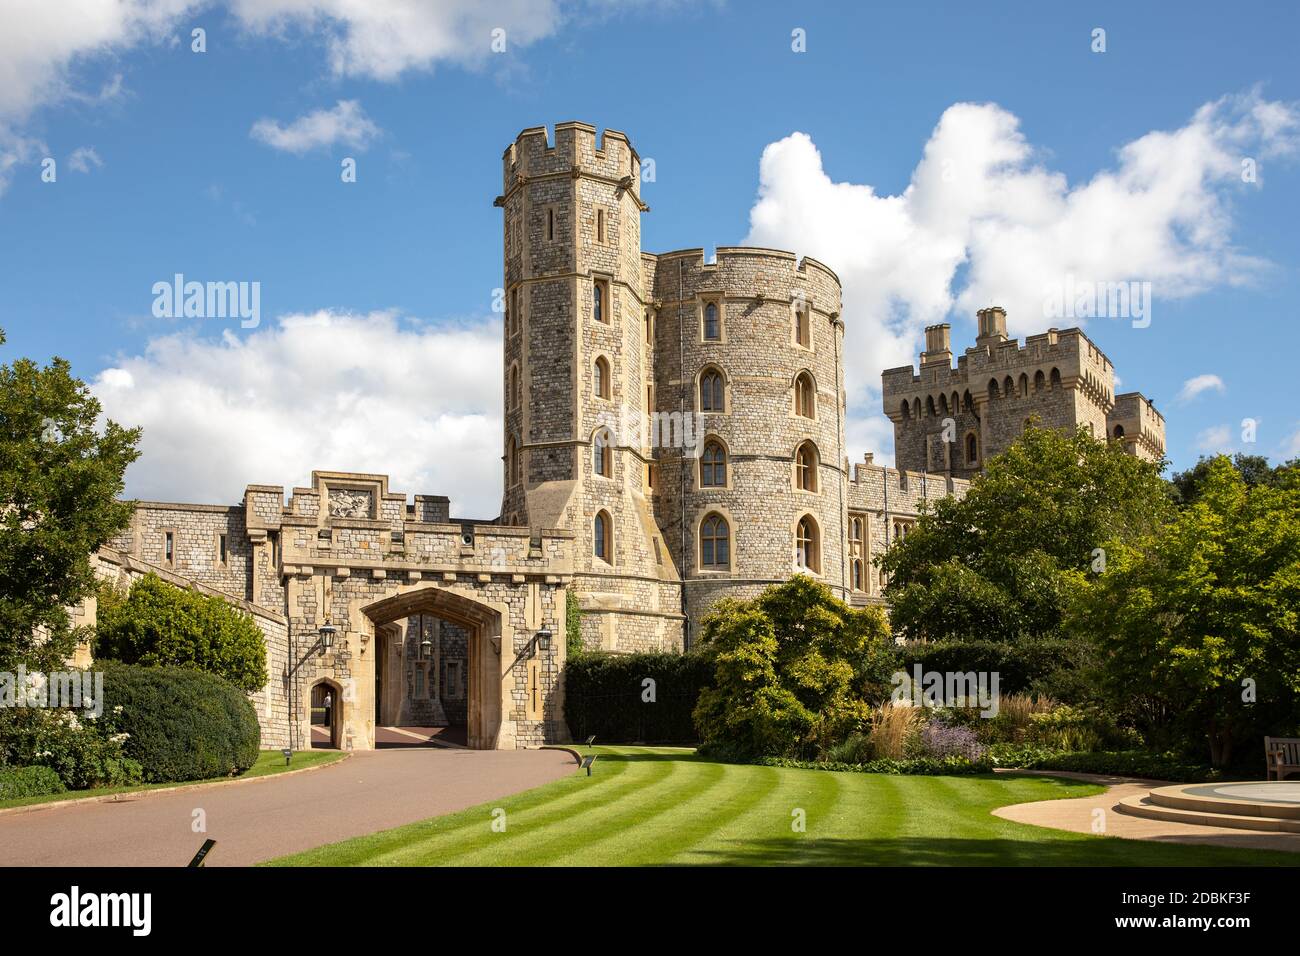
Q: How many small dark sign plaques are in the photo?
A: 4